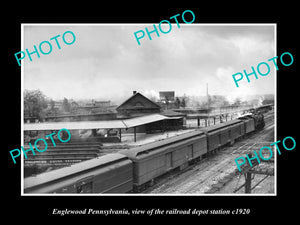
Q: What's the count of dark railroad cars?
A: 3